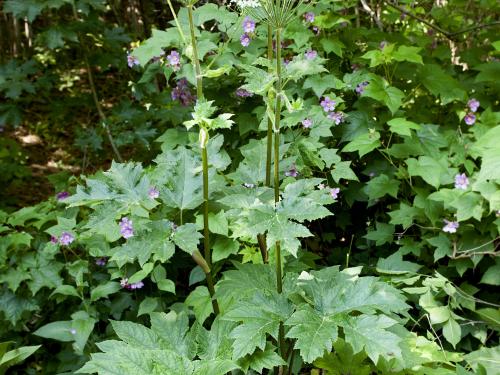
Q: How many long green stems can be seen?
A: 3